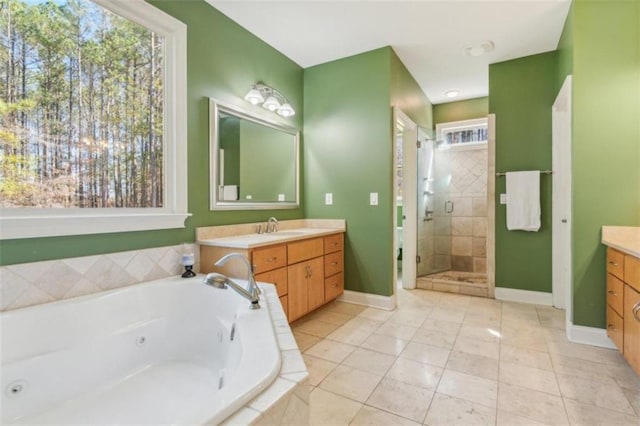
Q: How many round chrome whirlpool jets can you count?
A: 2